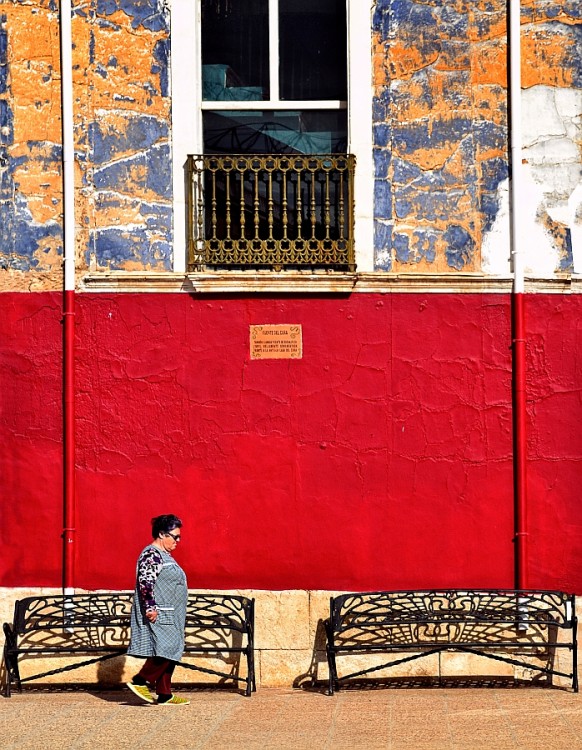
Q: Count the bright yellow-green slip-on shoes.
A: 2